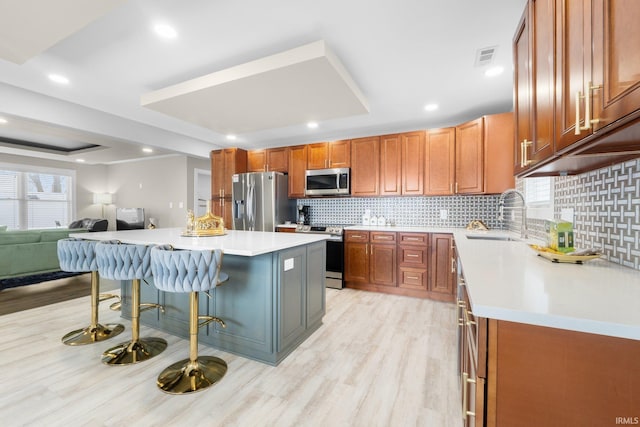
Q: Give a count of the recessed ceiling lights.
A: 9